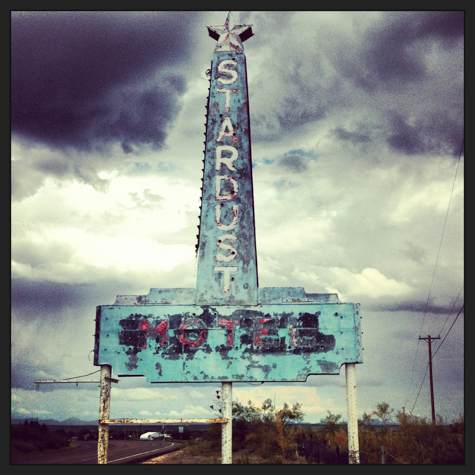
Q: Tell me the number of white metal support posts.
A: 3